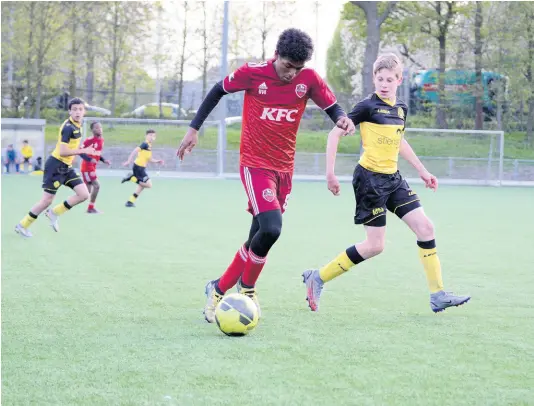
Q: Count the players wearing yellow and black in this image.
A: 3